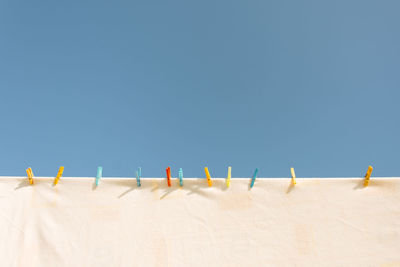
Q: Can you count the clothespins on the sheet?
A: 11